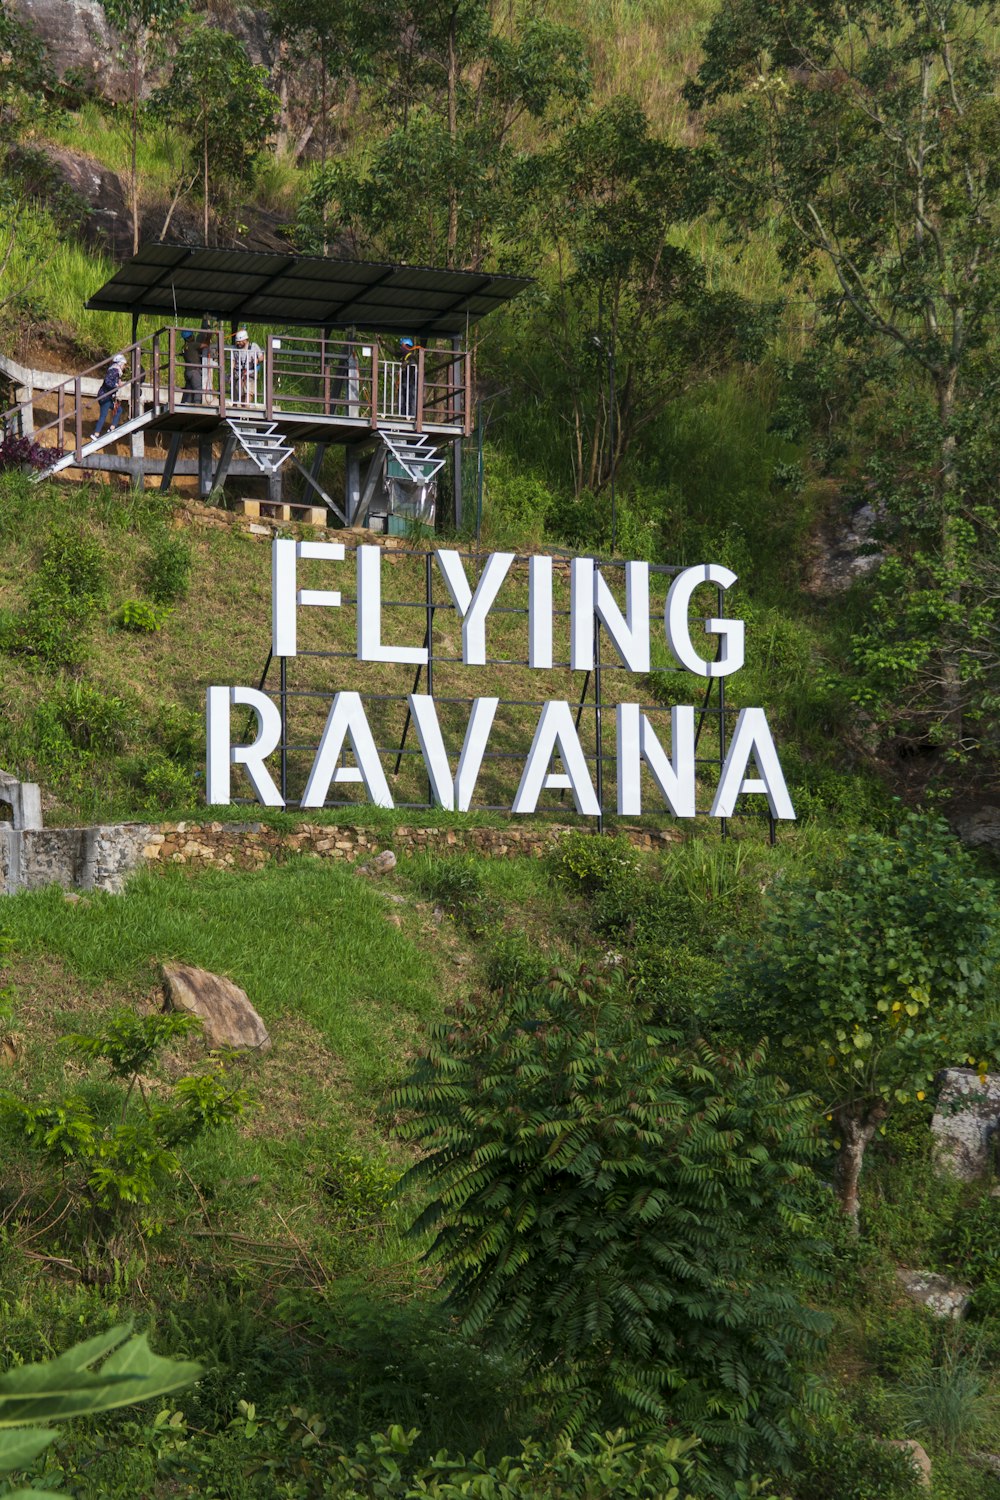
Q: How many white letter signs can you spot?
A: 12